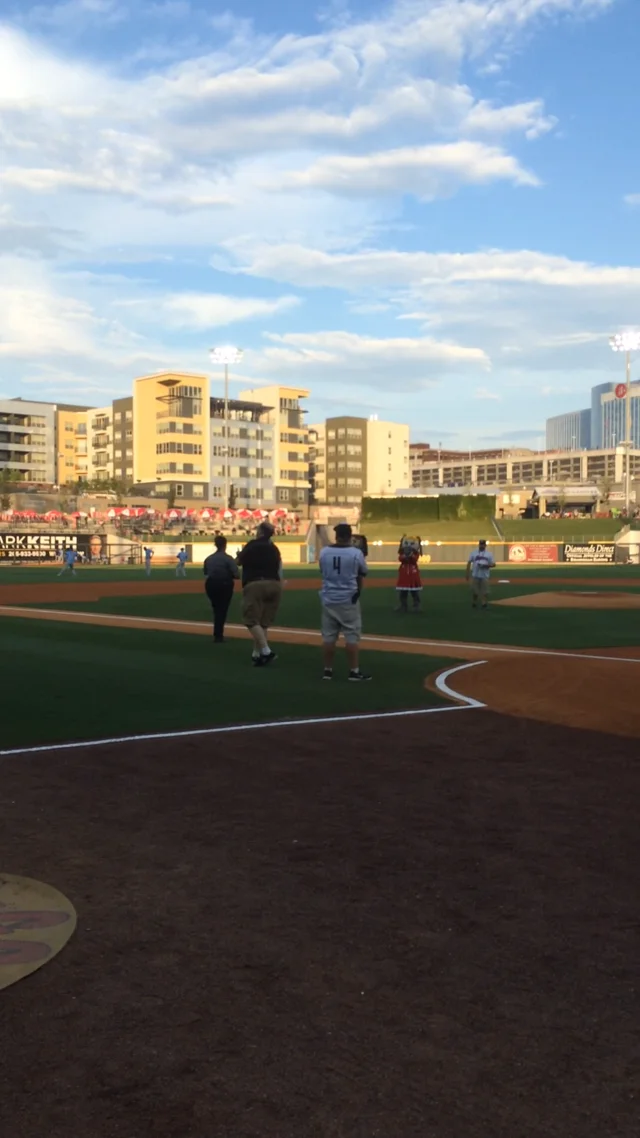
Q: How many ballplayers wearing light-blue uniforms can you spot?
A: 3